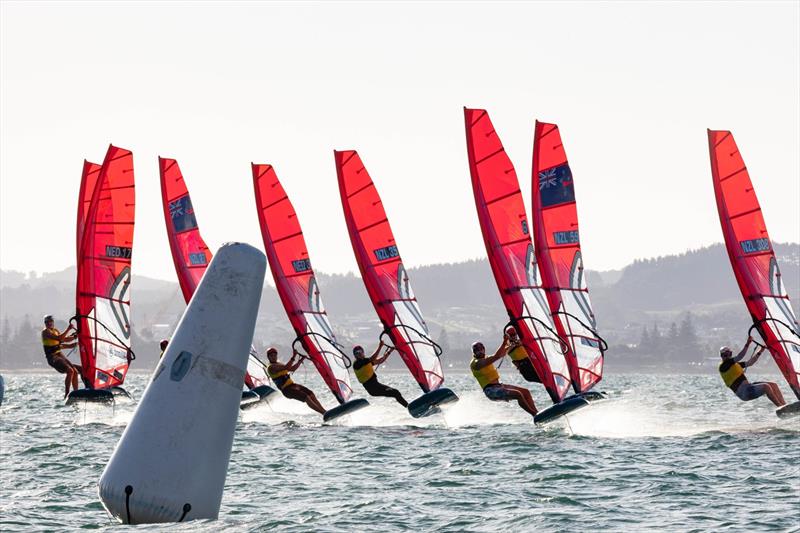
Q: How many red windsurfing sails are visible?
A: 8